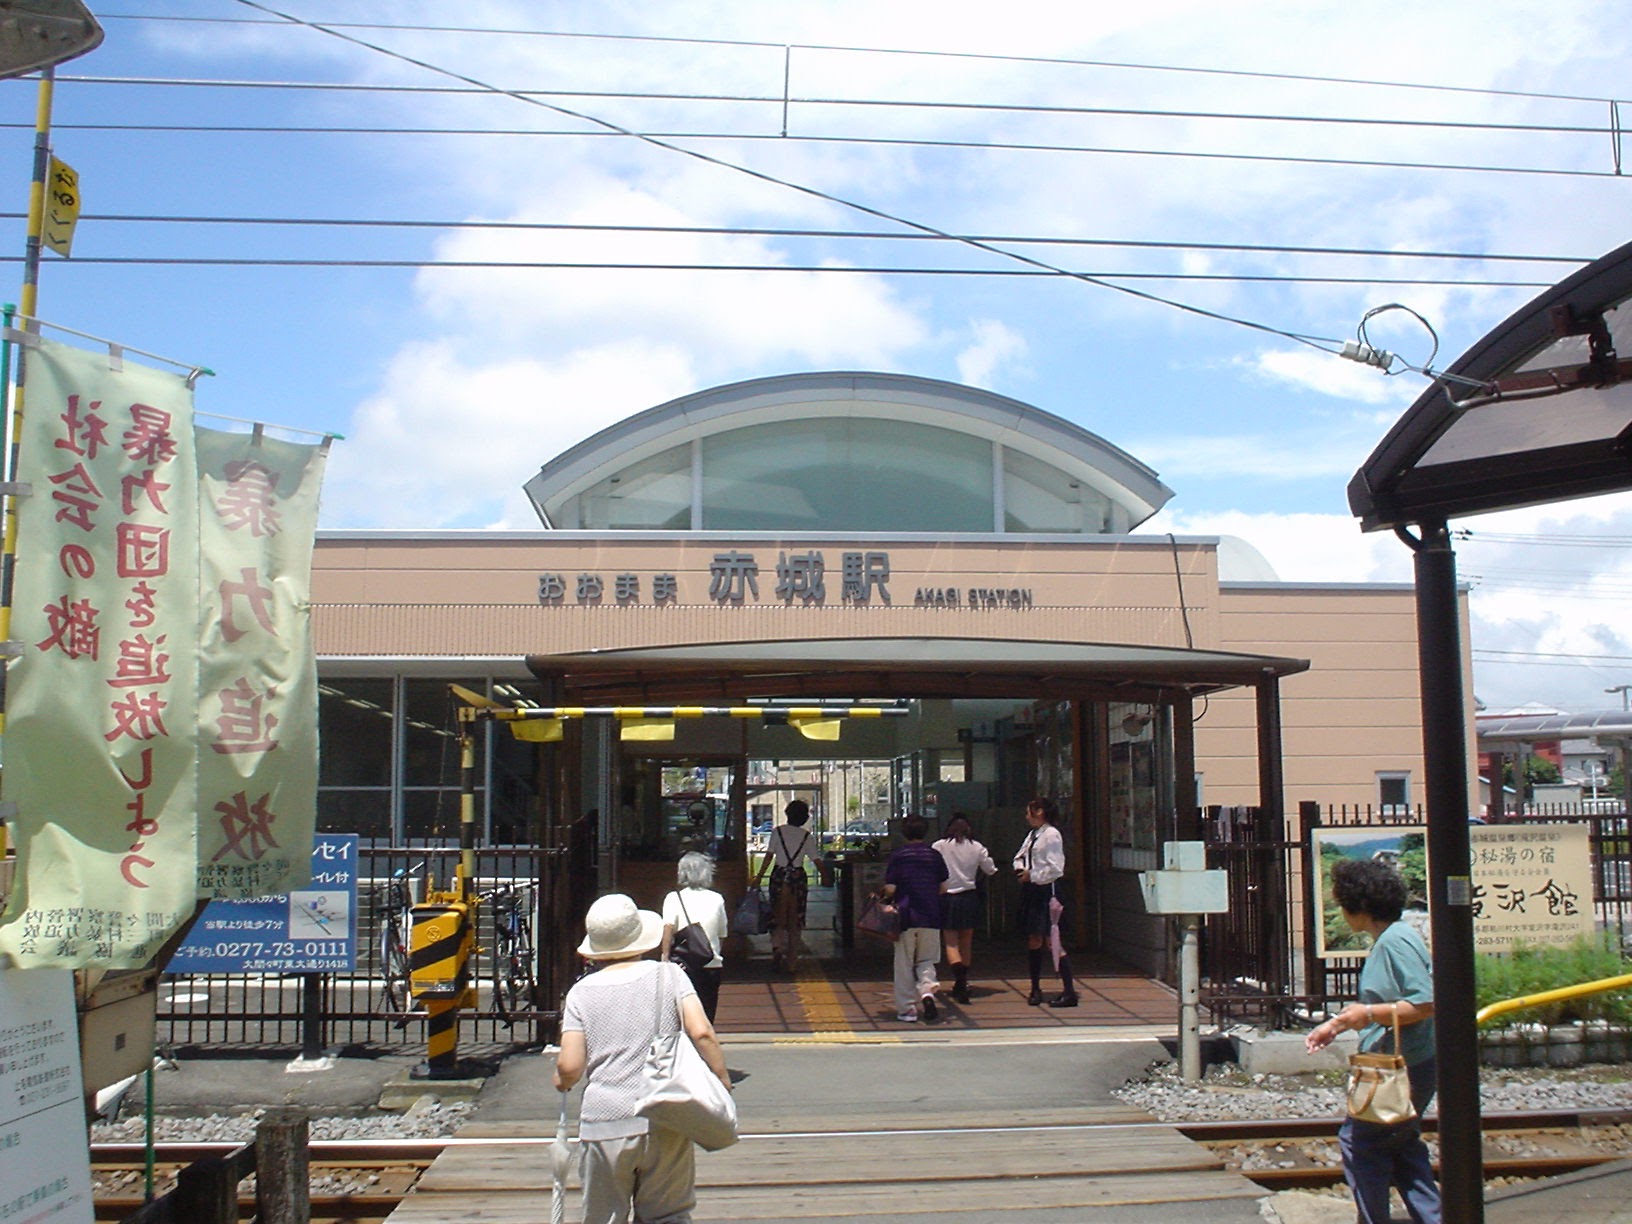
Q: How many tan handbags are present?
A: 1